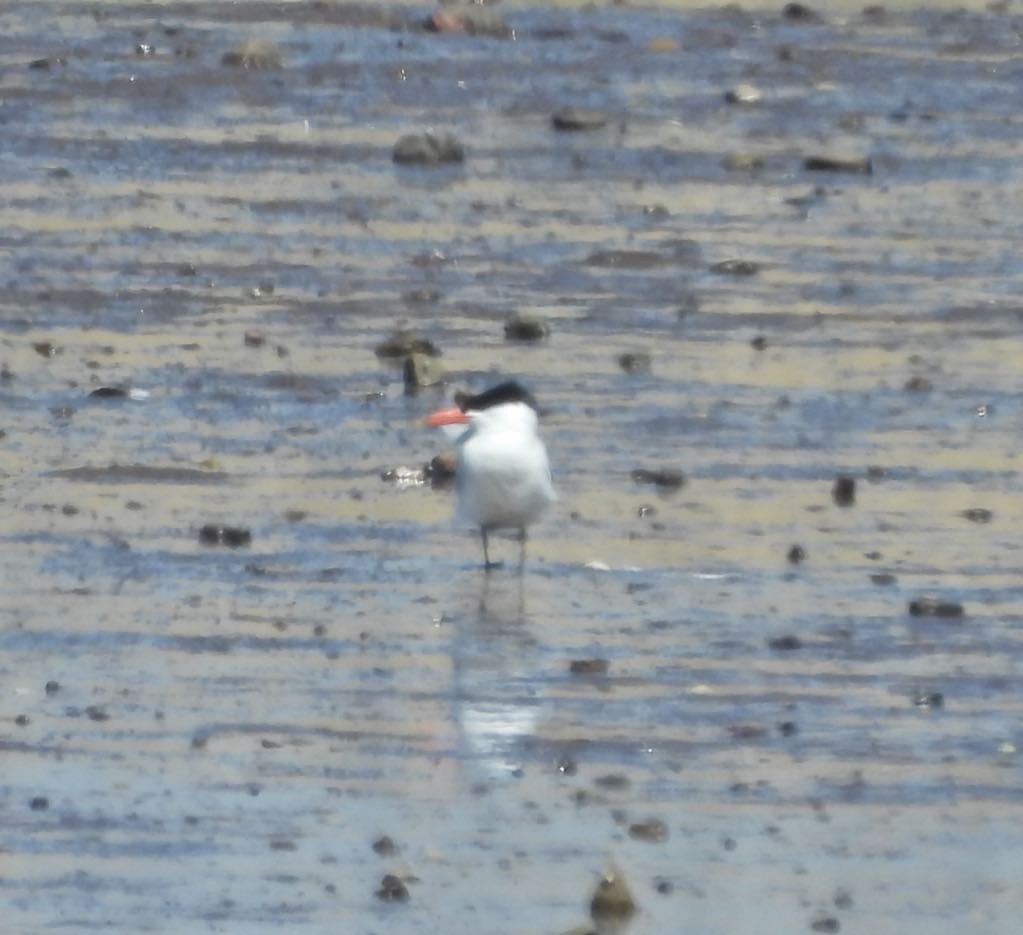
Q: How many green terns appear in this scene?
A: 0